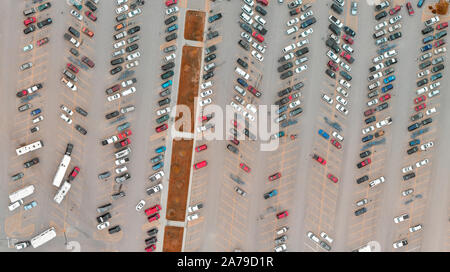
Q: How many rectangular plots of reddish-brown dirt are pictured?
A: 4